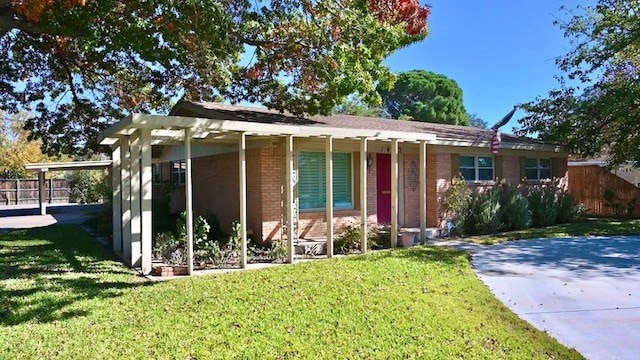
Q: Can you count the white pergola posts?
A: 11